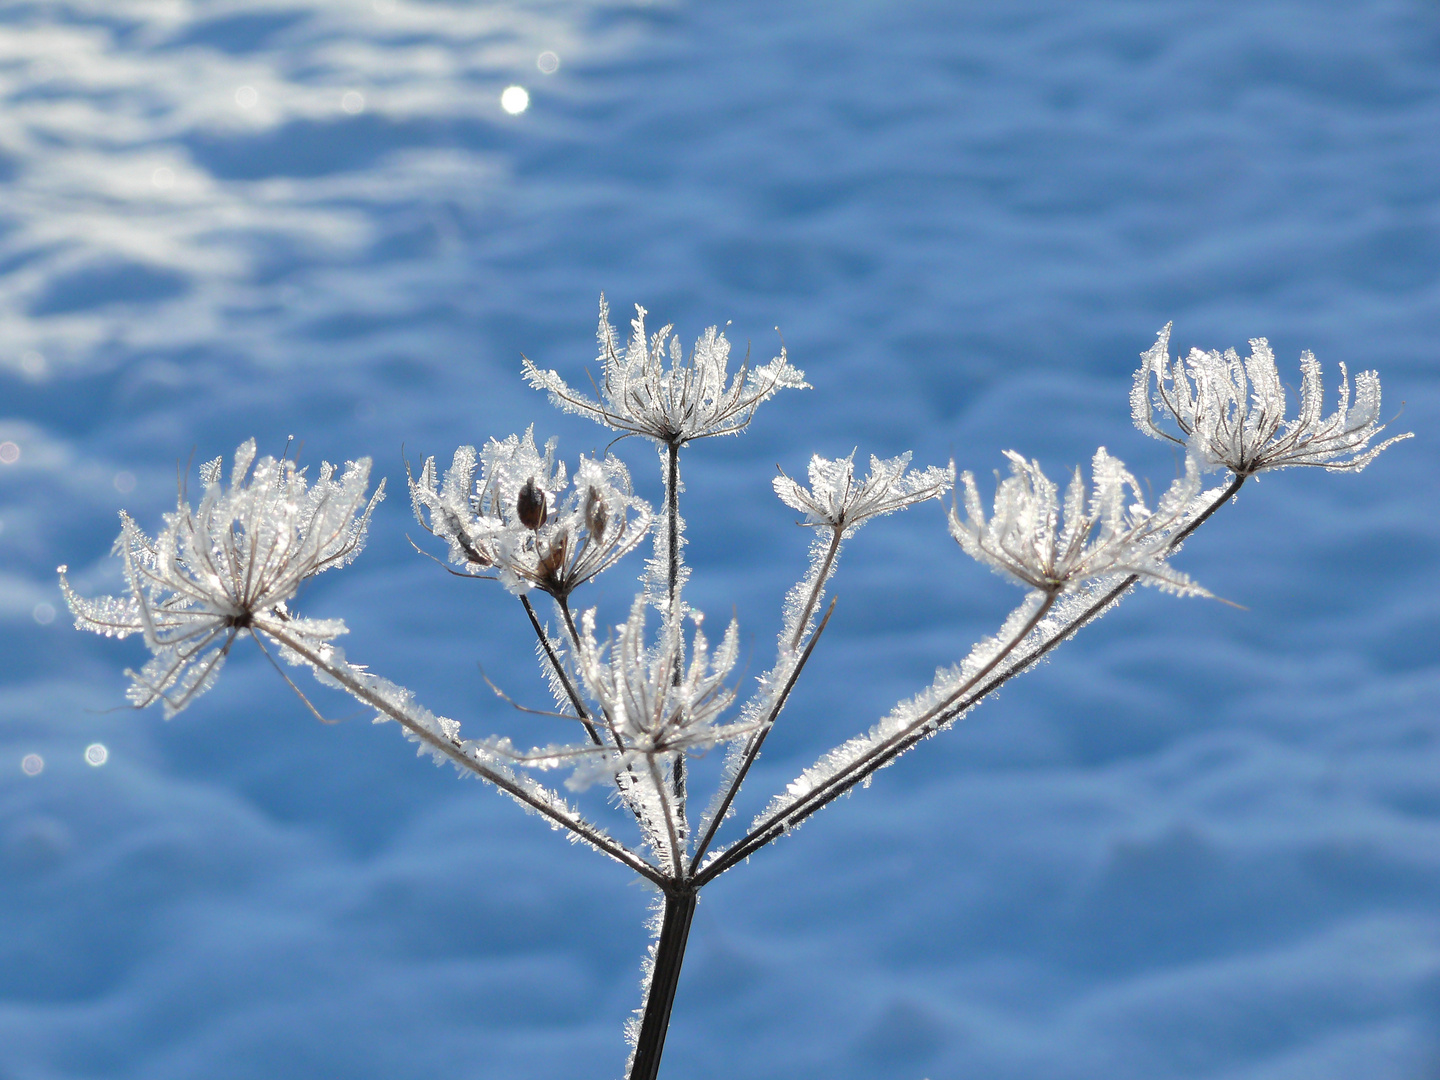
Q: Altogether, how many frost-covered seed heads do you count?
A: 7